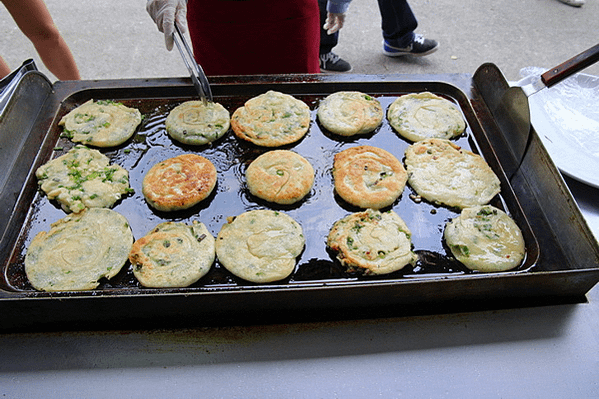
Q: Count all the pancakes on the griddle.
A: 15